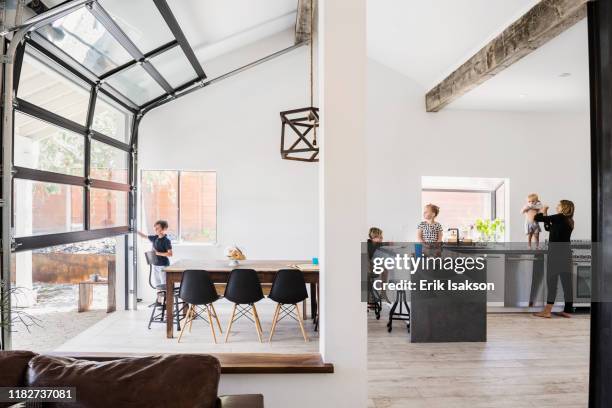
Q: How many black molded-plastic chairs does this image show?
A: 3